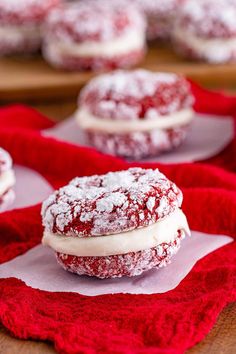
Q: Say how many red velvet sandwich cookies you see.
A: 7